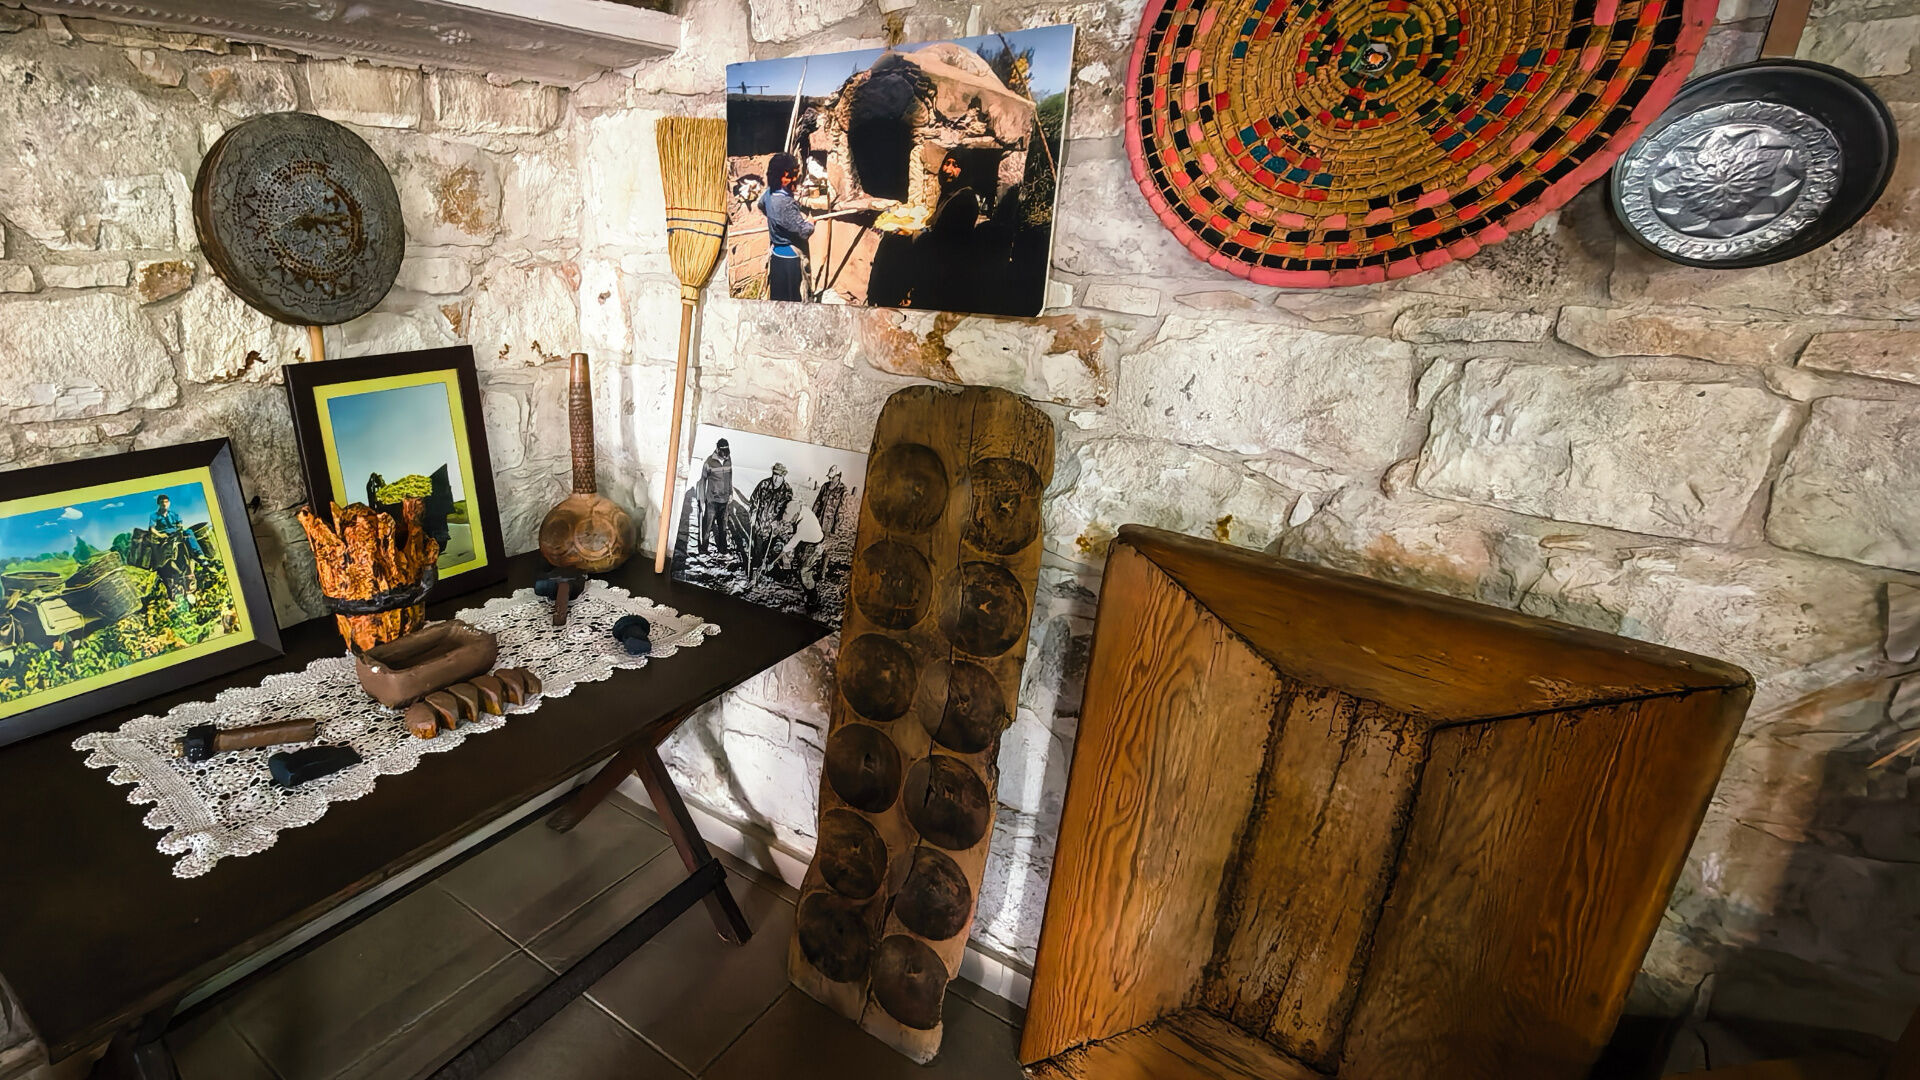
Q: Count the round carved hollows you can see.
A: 12